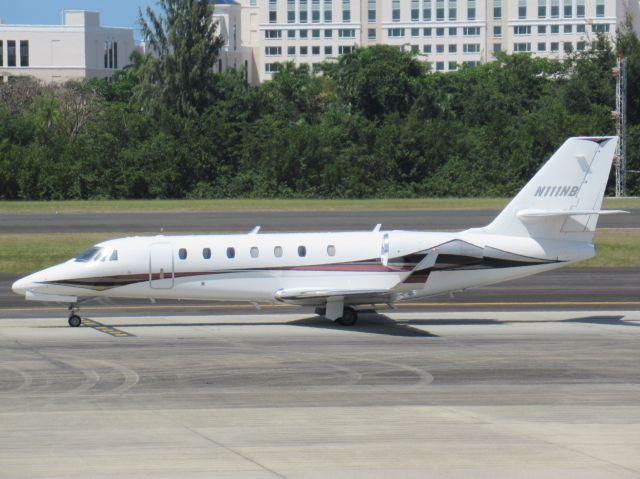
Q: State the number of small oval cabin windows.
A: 7